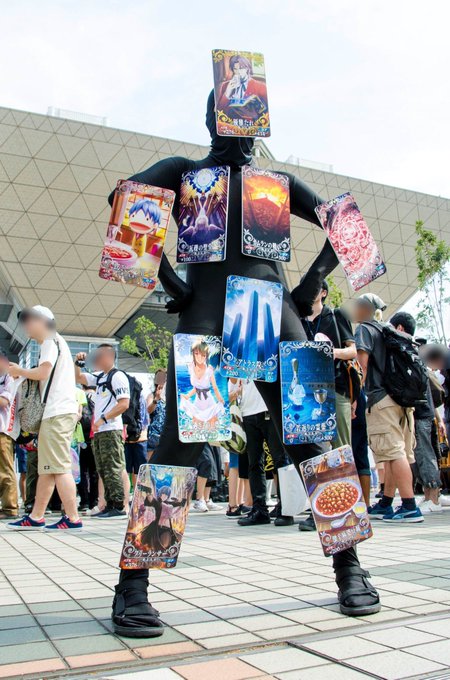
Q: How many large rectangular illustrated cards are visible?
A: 10